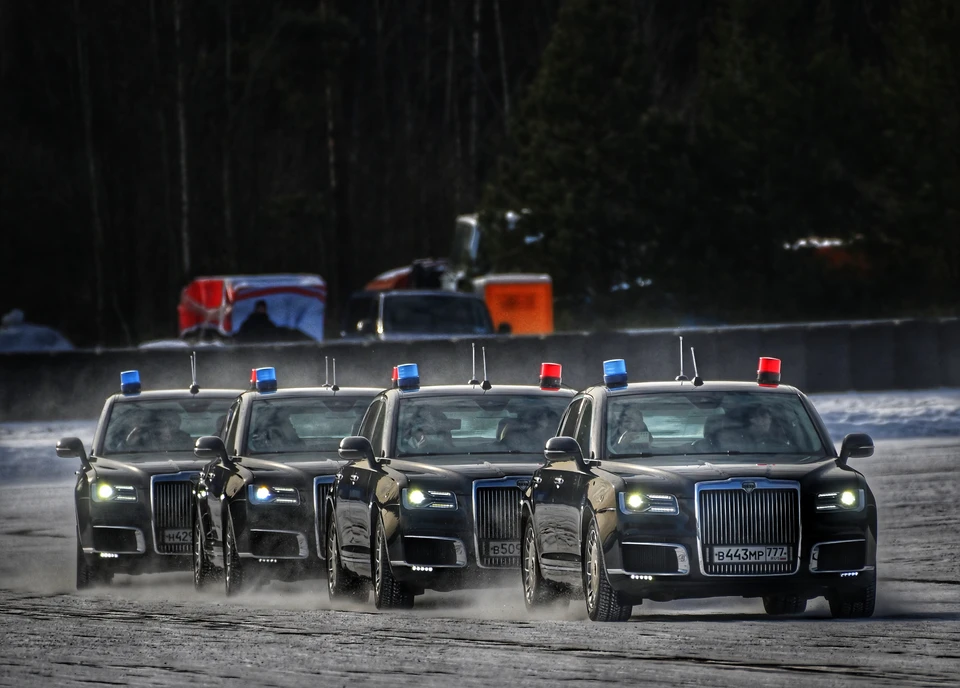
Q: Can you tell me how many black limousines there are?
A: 4